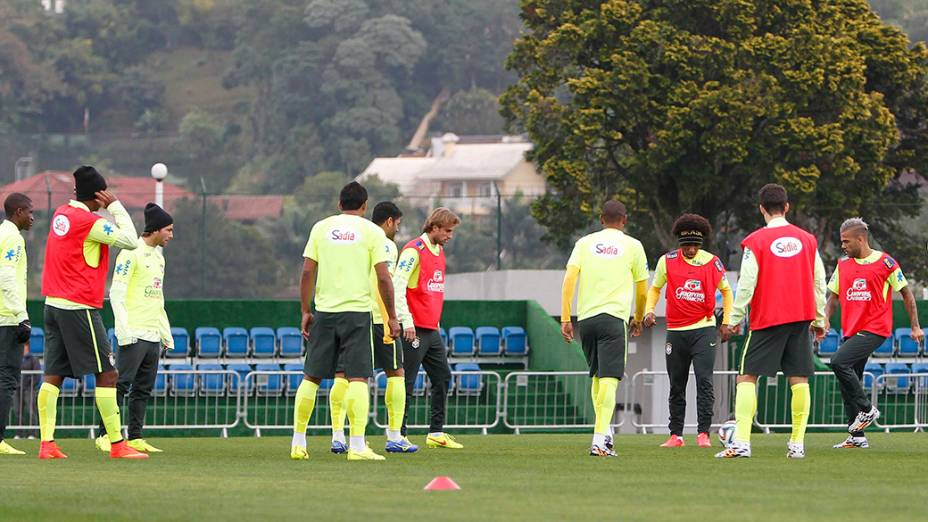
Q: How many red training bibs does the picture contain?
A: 5